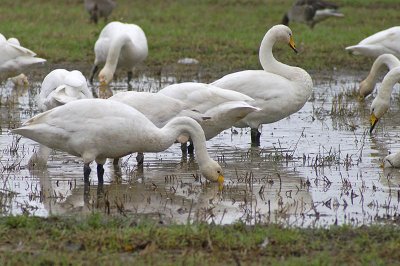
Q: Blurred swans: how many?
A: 2